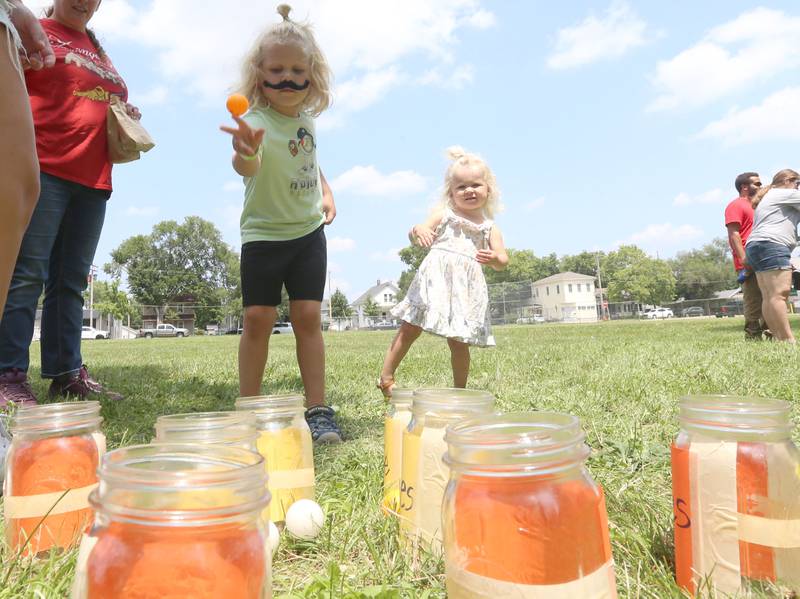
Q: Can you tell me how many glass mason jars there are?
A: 8